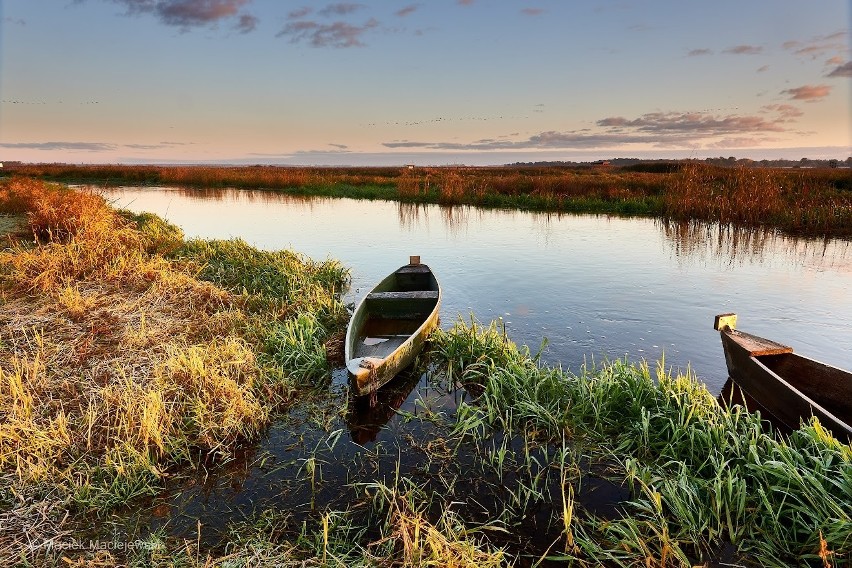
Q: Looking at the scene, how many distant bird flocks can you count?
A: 3